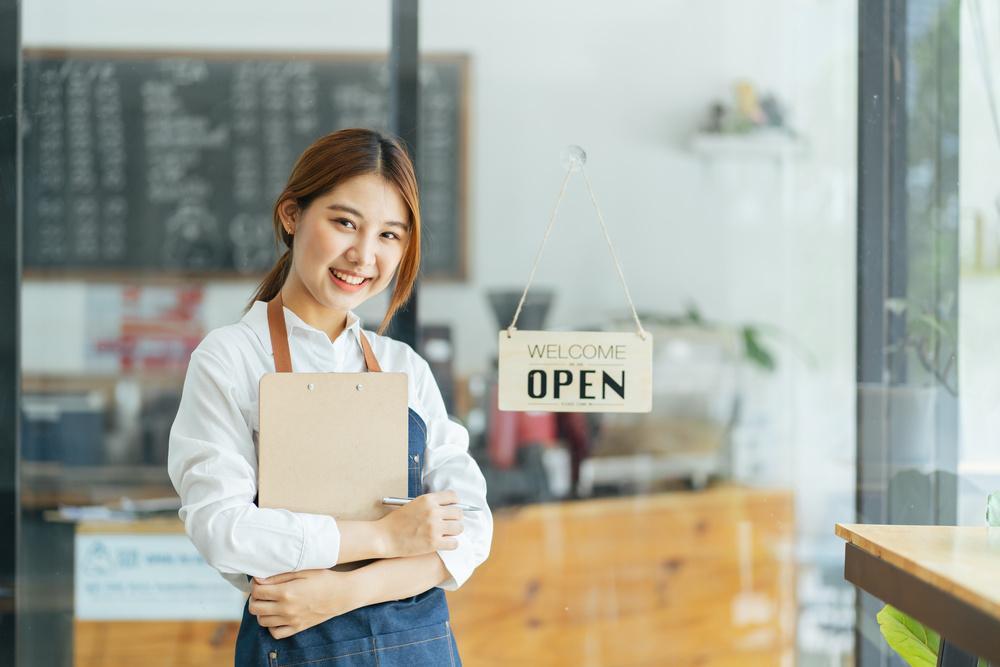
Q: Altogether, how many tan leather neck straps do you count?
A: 2